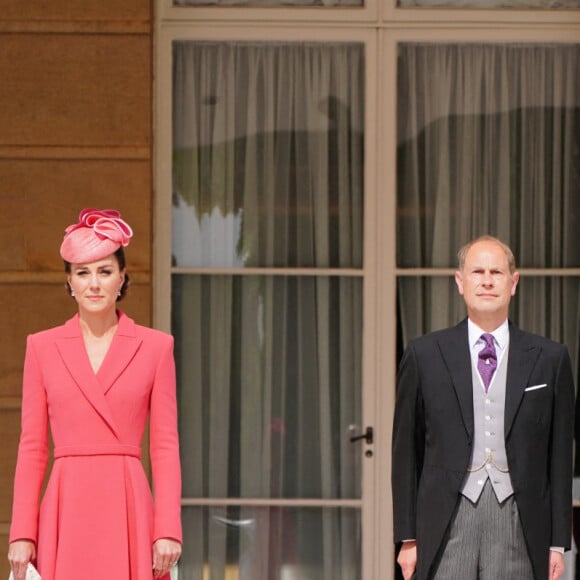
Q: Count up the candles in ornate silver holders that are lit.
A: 0